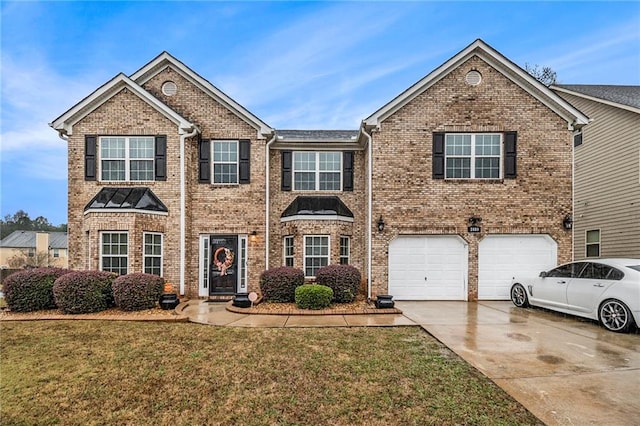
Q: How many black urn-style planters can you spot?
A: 3